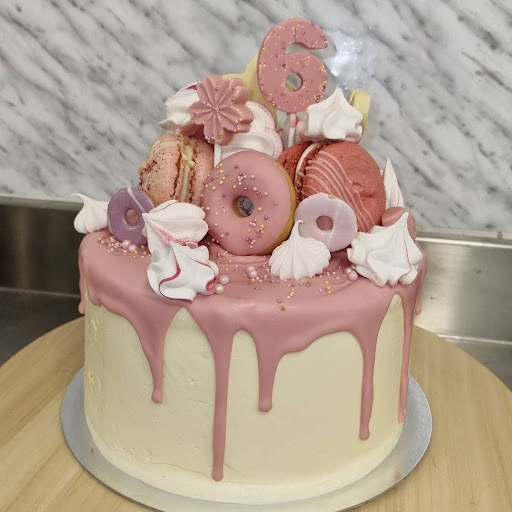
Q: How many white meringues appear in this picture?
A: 9